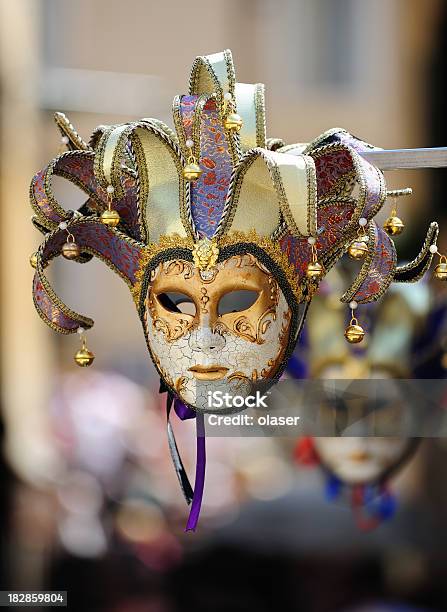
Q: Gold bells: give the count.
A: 11